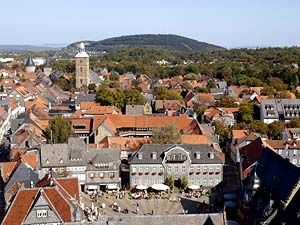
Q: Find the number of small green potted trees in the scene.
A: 2